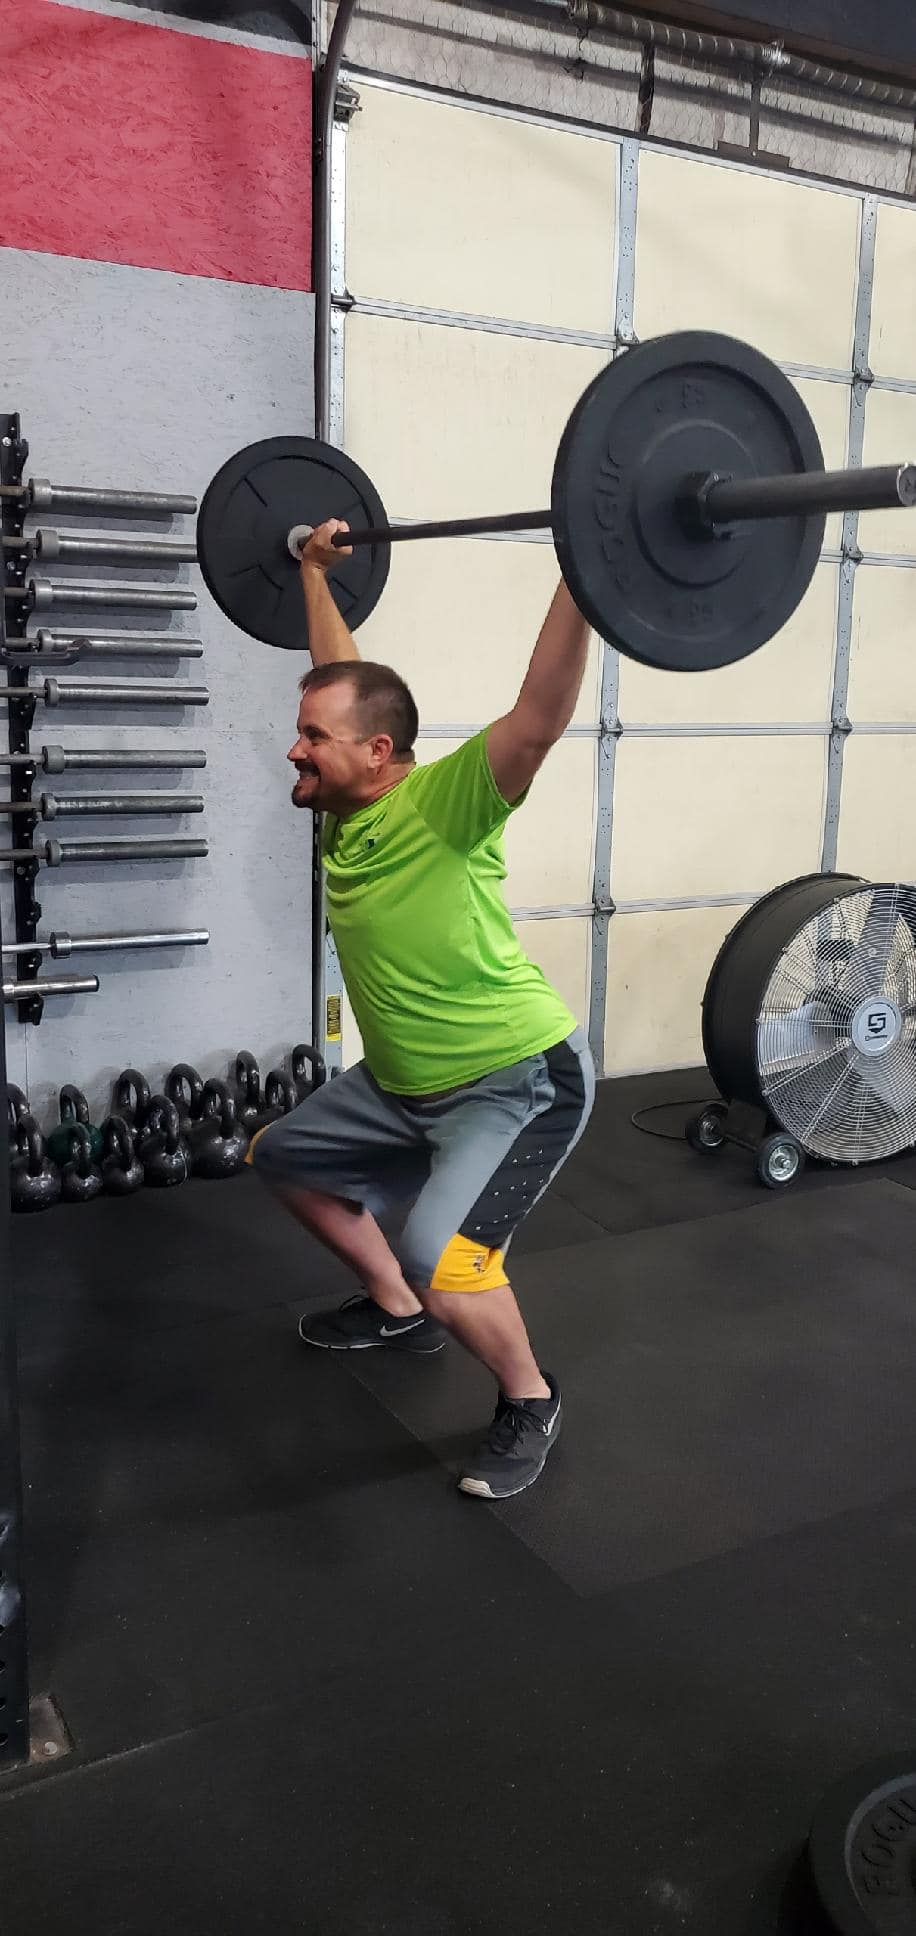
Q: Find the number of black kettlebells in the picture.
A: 11